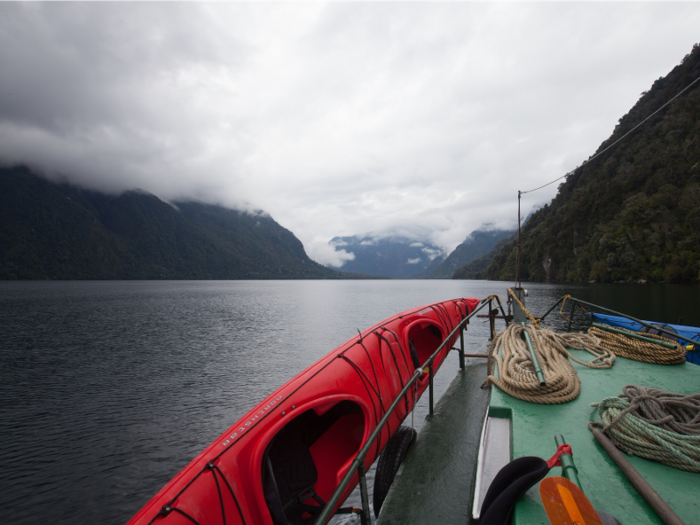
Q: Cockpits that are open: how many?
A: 2